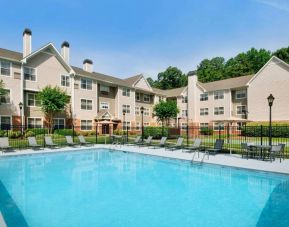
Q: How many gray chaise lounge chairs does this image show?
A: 11